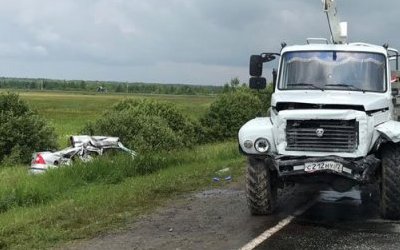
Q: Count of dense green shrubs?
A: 3